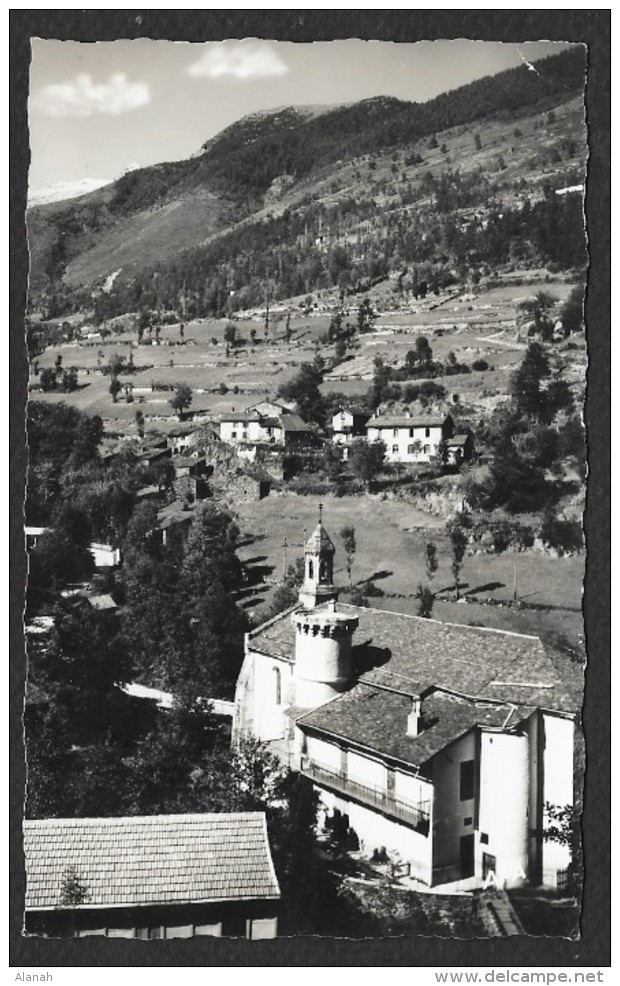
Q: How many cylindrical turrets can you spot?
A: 1